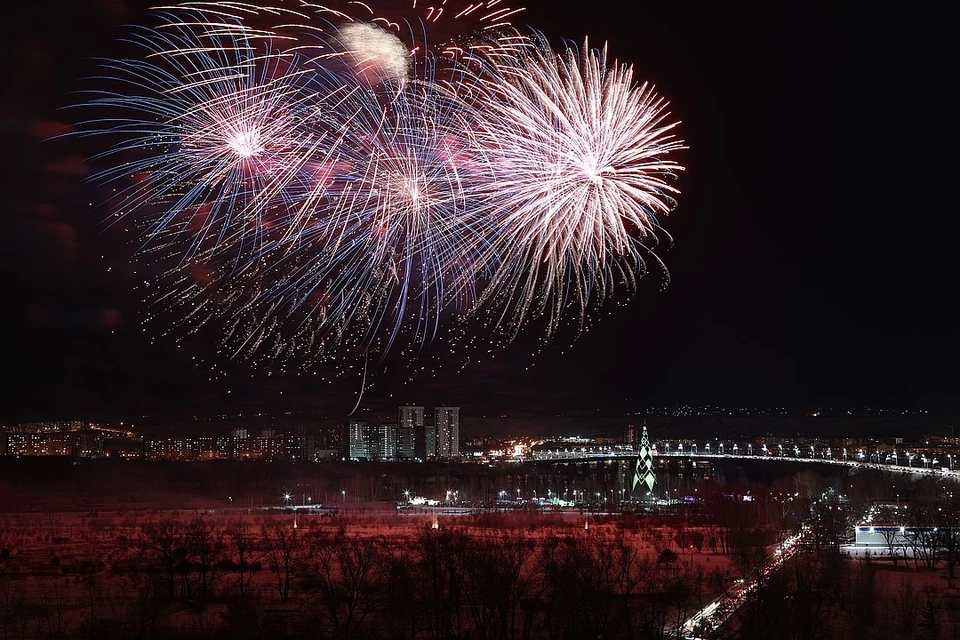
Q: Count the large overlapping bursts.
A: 3